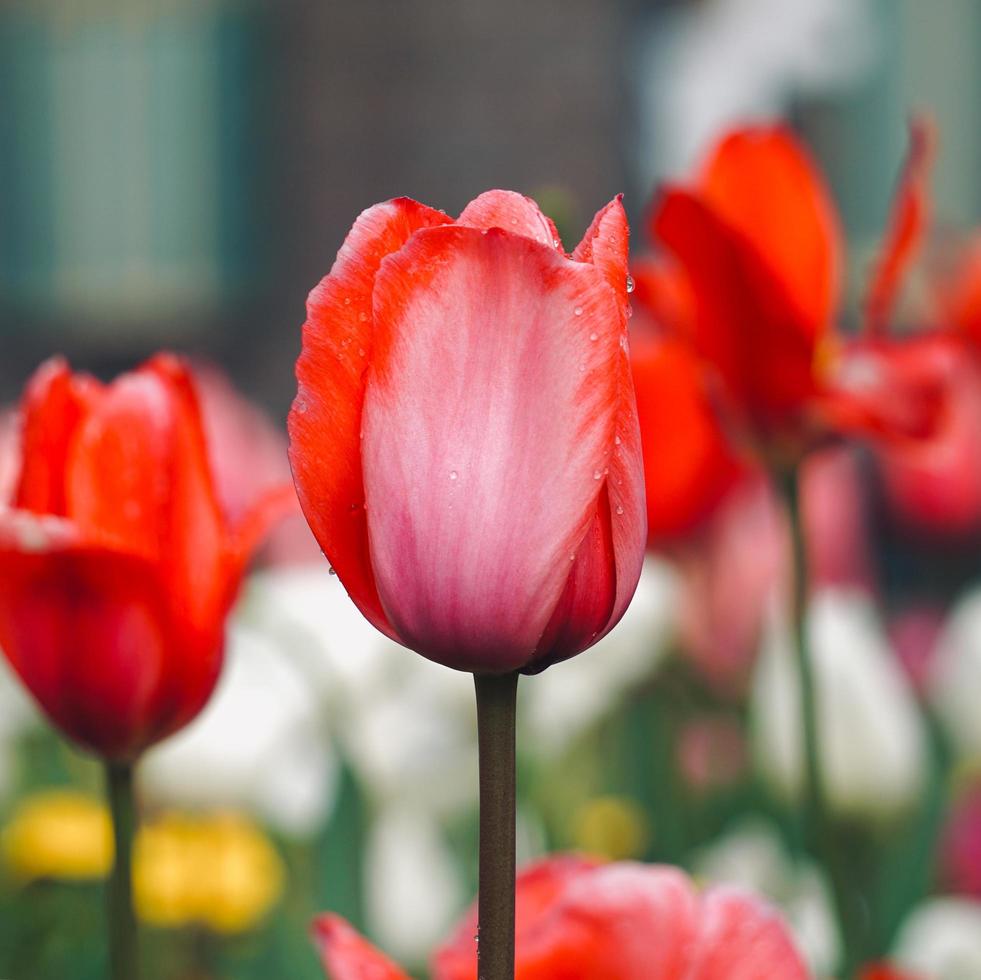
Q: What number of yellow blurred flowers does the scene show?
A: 3